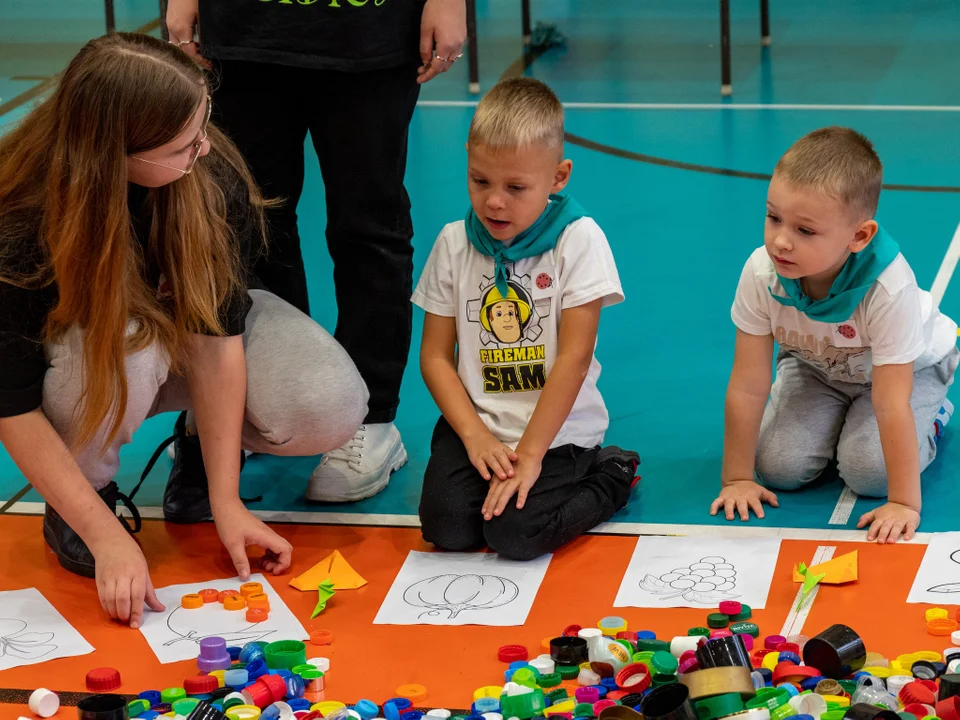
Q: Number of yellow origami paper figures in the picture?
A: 2